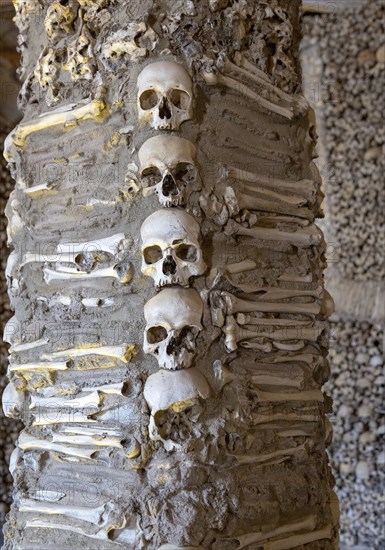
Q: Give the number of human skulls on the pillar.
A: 5